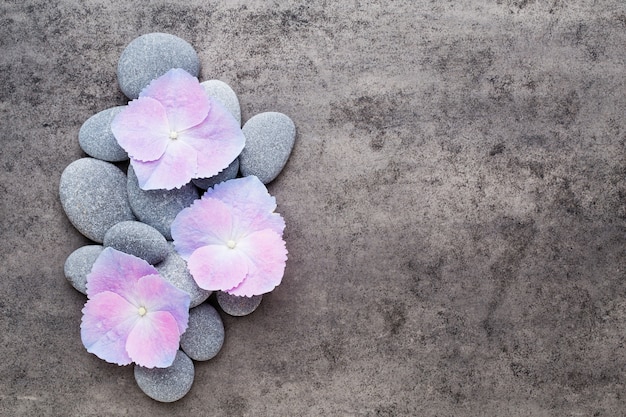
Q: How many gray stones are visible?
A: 13